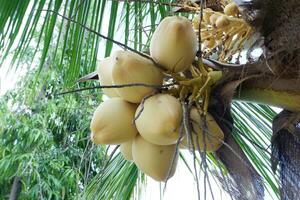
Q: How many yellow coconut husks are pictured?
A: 8